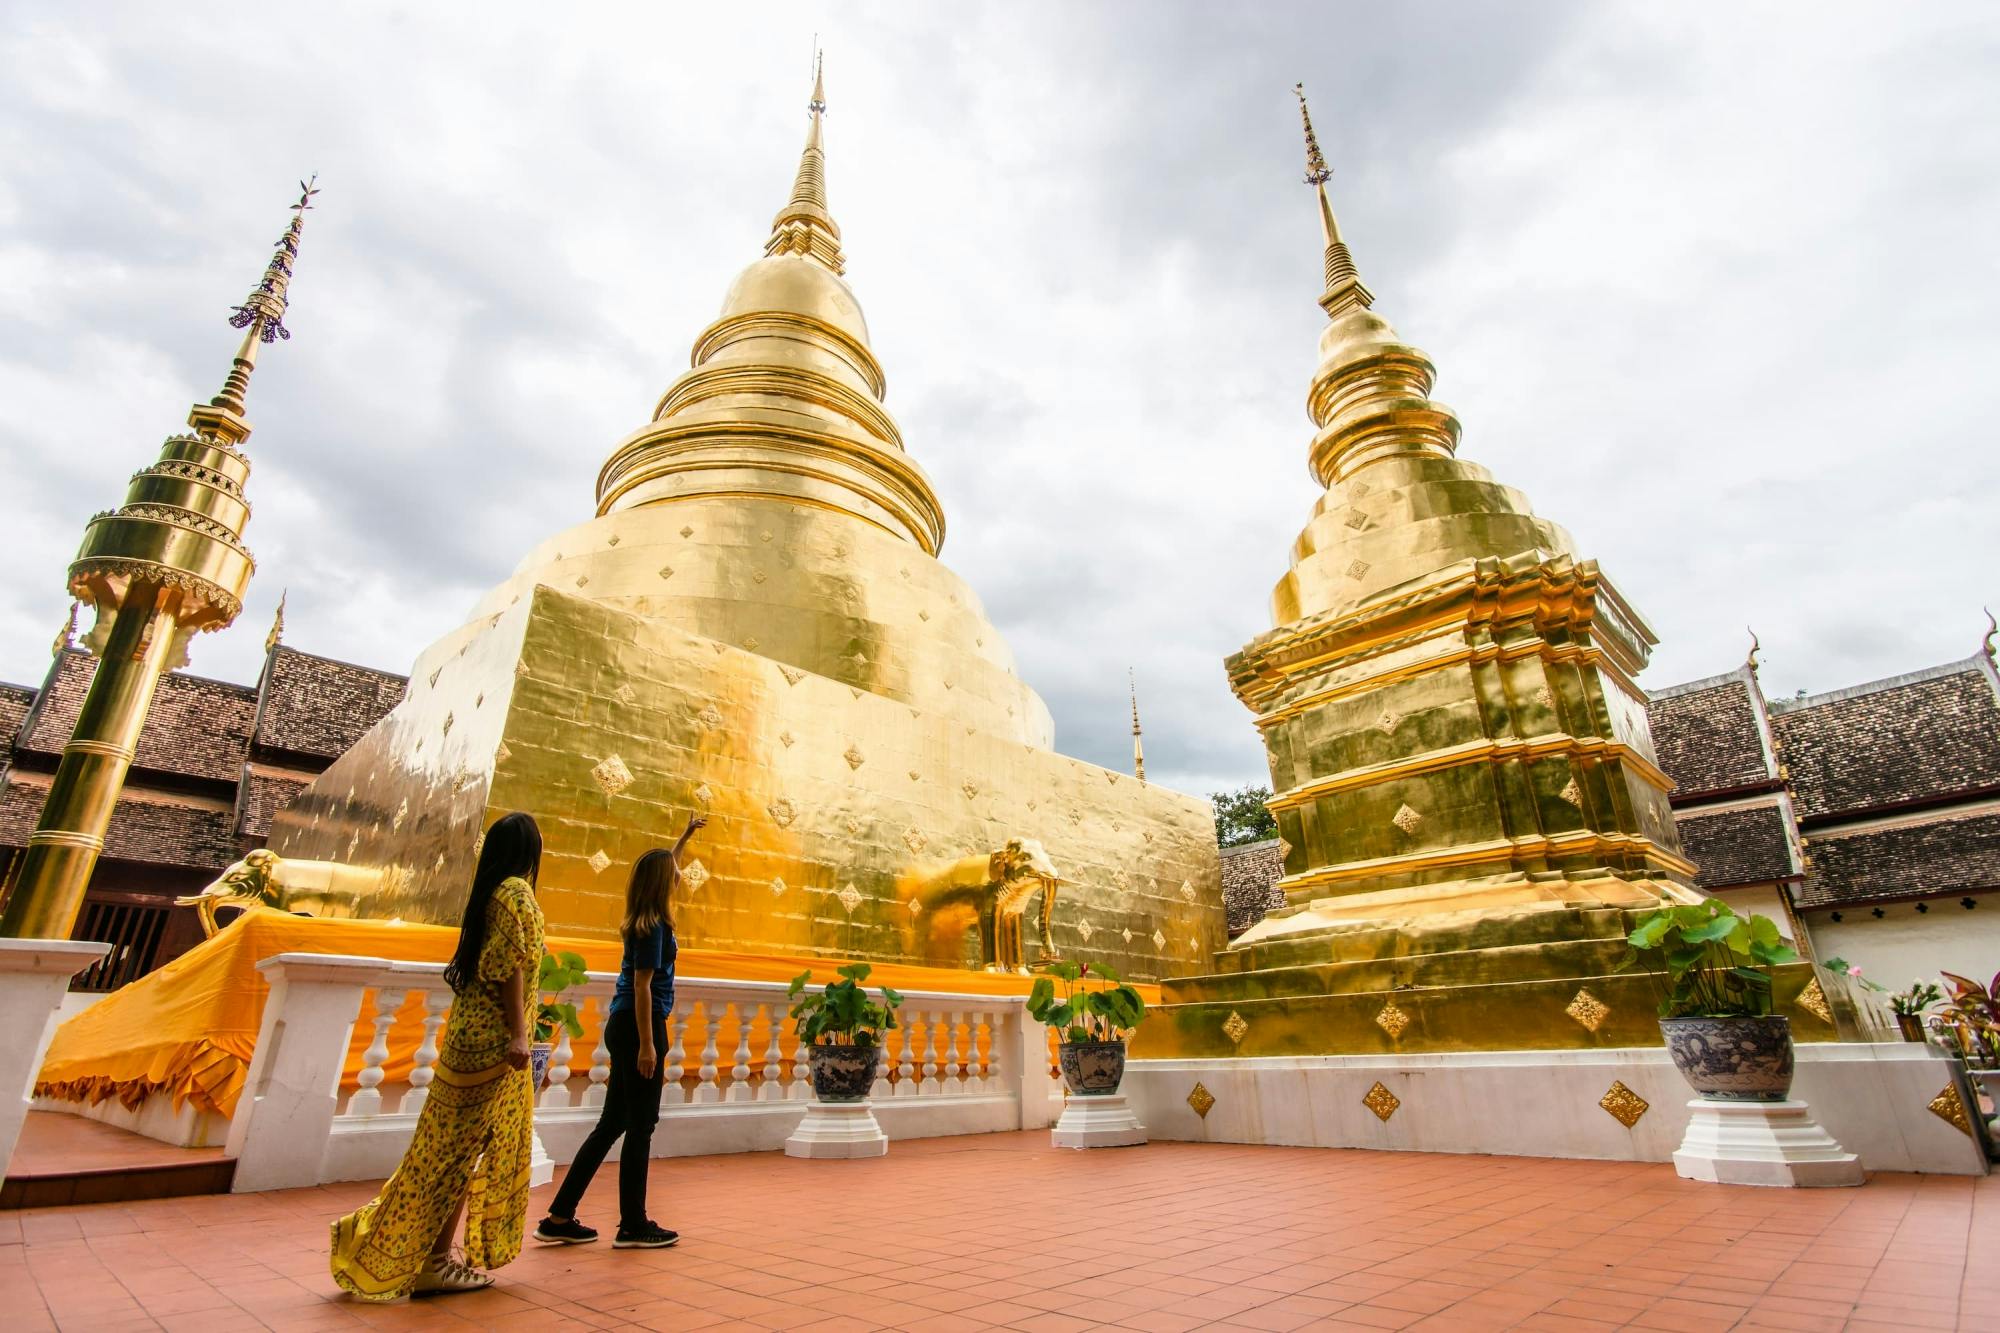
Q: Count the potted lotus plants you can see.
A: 4